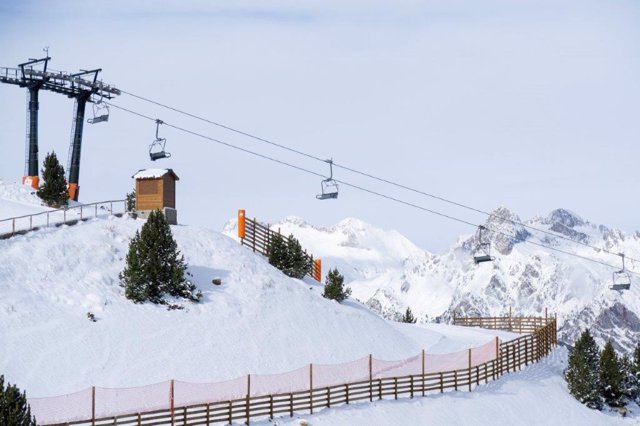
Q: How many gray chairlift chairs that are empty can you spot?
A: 5